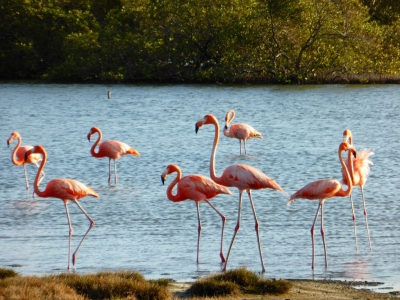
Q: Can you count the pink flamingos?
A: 8